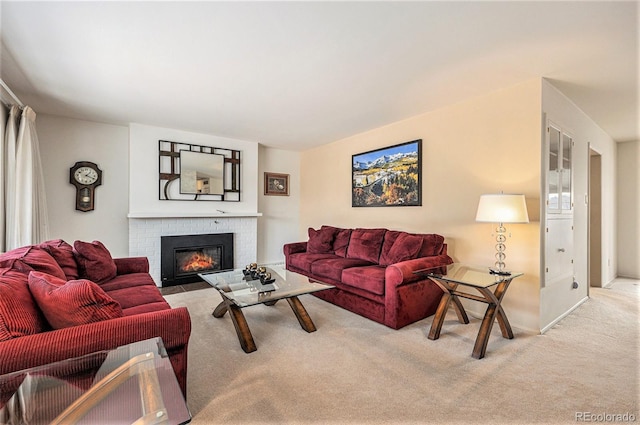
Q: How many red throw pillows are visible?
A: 4